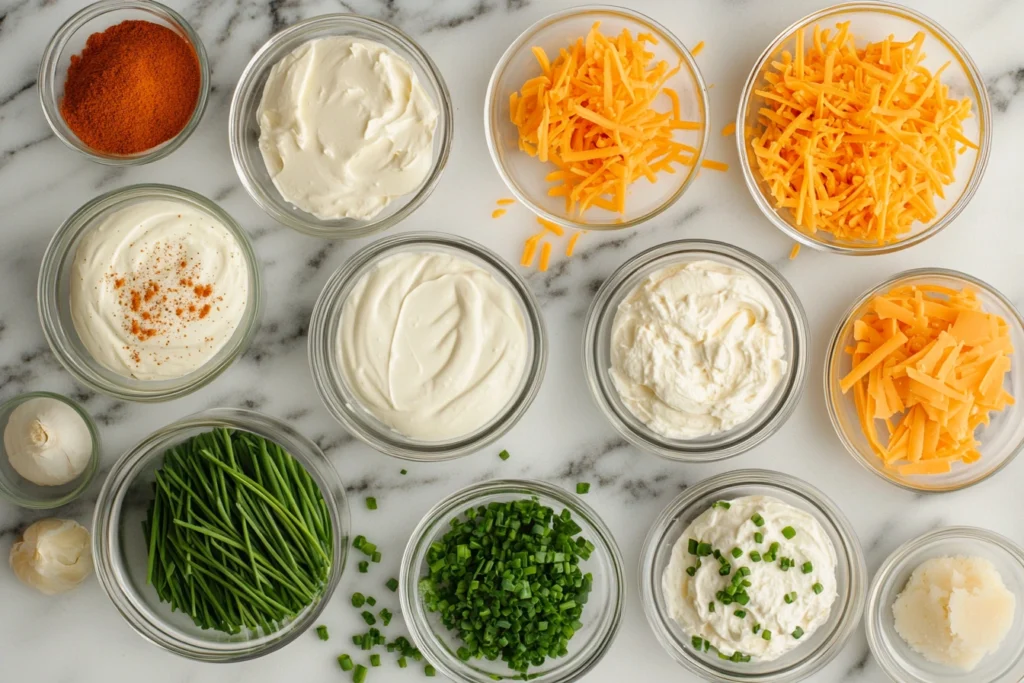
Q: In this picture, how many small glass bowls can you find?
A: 13